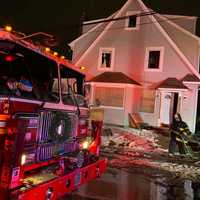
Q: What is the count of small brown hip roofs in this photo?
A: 3